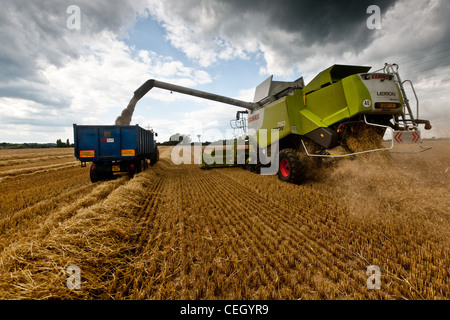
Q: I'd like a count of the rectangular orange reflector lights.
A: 2